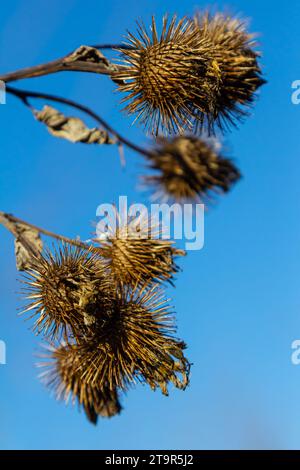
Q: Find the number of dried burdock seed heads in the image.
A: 7